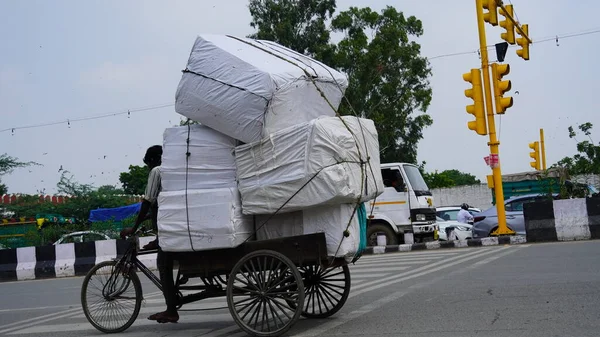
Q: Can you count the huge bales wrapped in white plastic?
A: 5